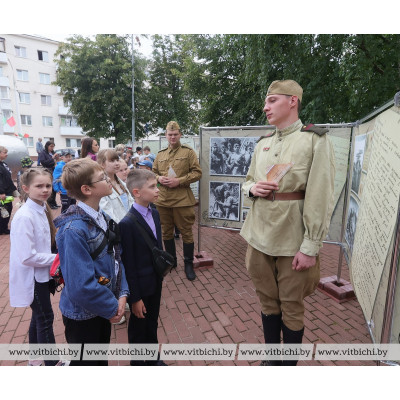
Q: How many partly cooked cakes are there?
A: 0